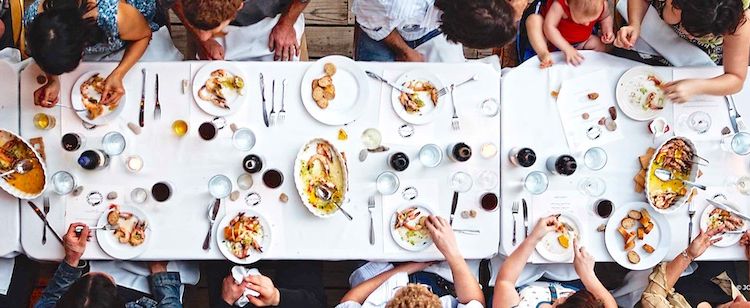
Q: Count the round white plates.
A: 11